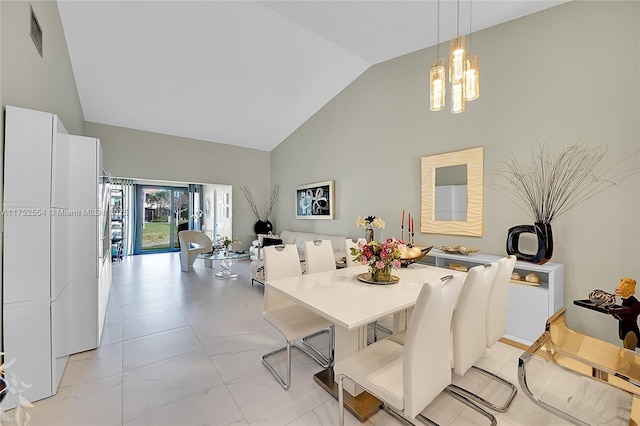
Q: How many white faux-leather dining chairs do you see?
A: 6